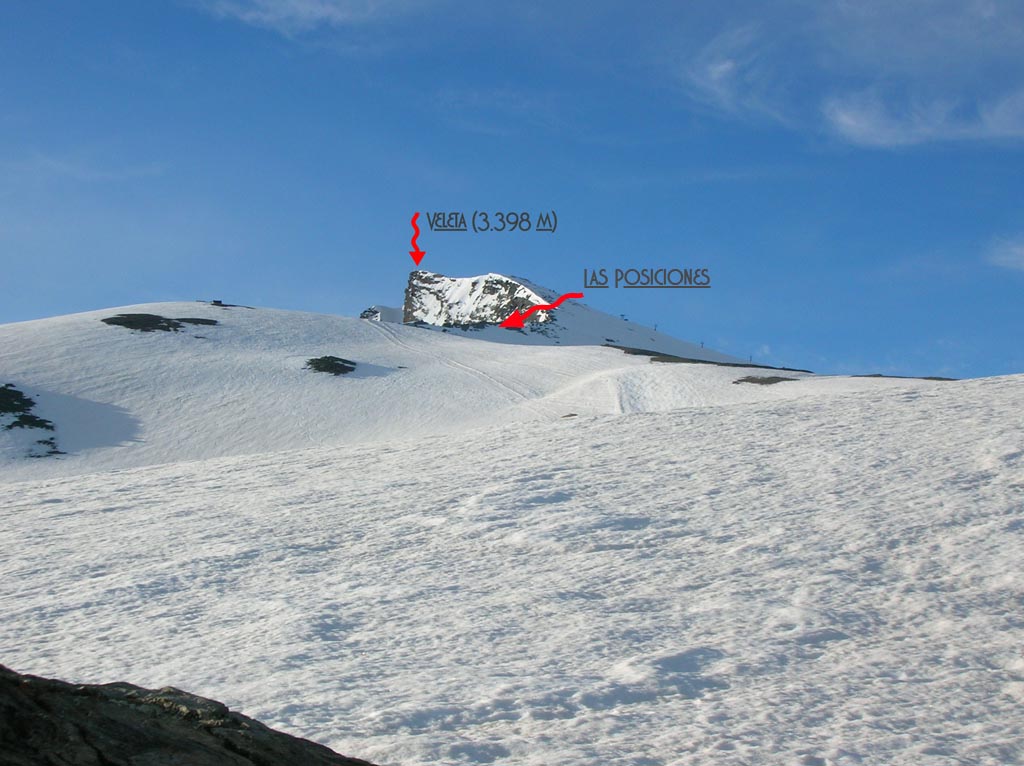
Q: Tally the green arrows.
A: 0